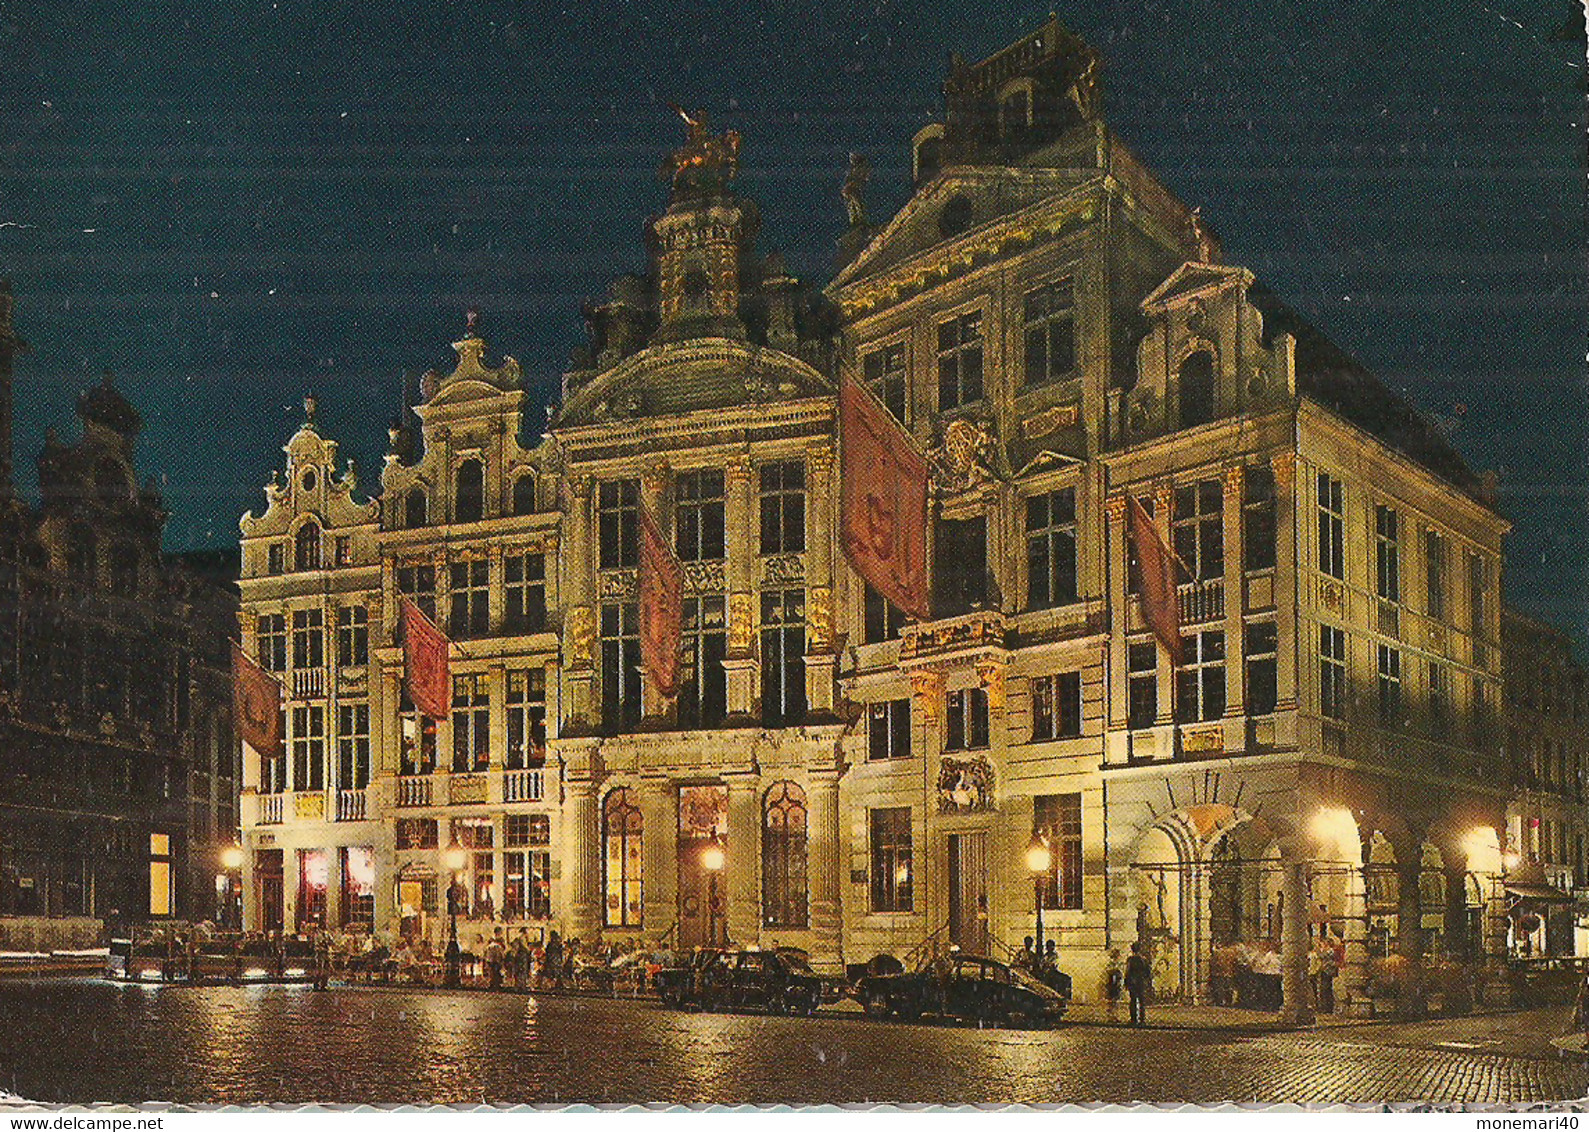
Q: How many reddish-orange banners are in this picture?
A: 5